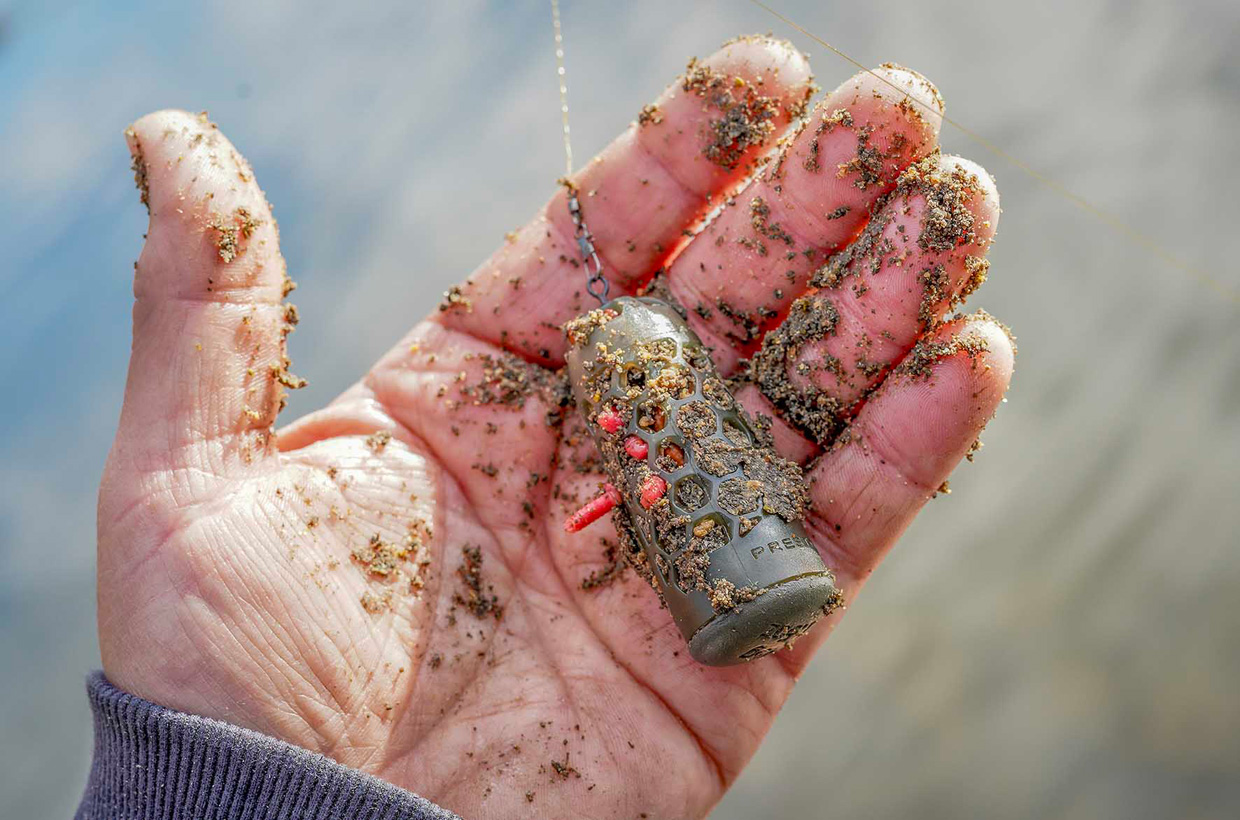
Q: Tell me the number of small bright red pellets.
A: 4